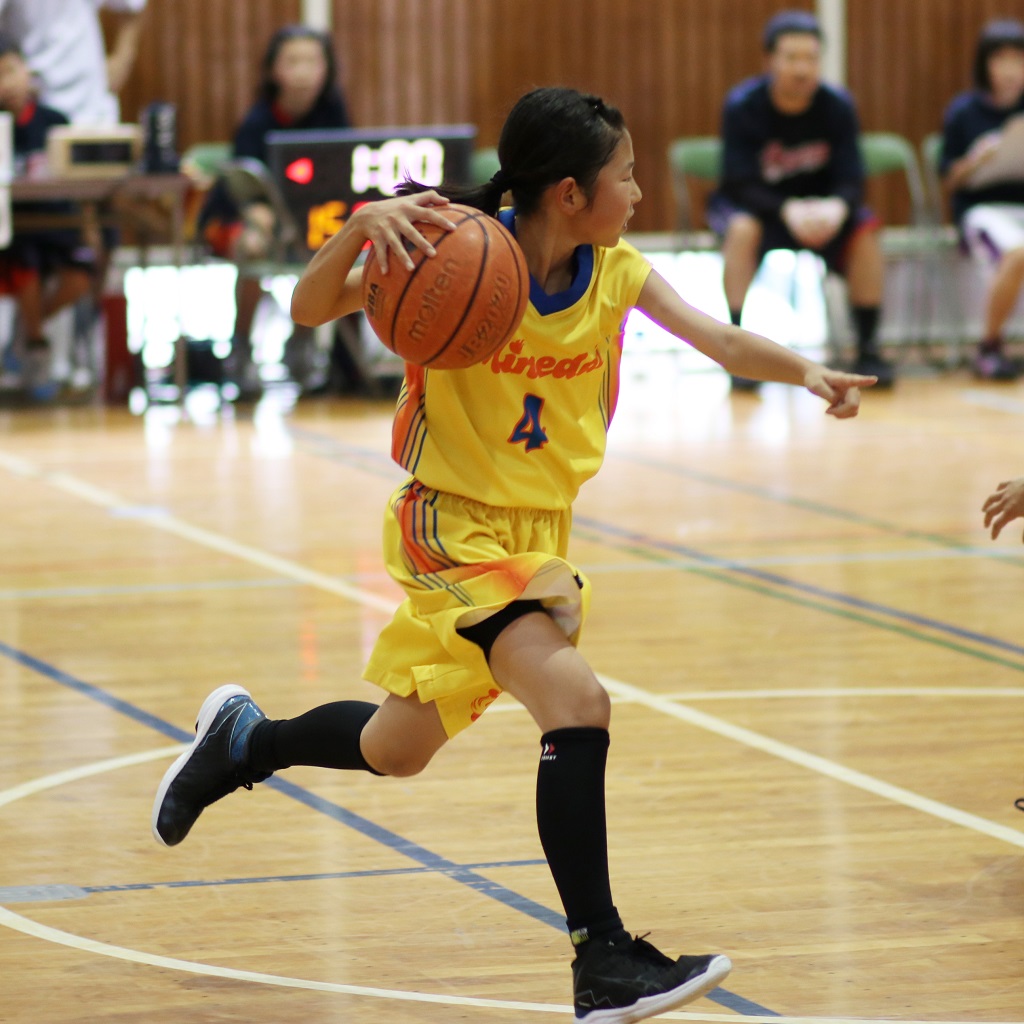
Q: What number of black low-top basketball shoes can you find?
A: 2